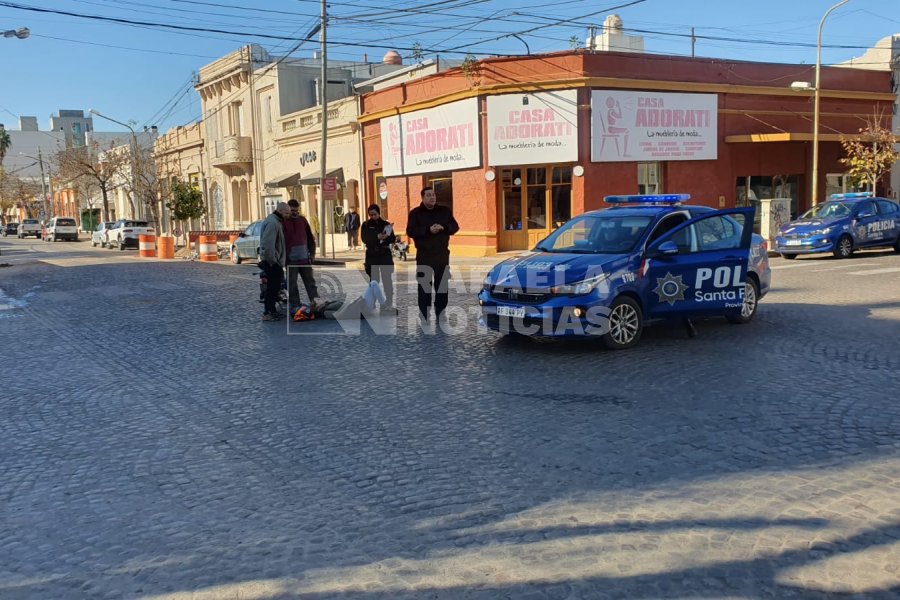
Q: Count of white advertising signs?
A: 3